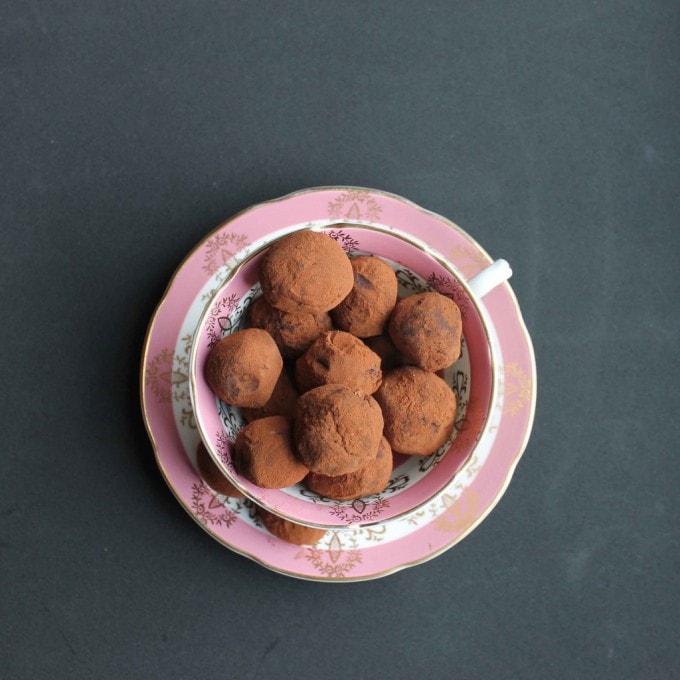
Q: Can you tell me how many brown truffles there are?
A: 14